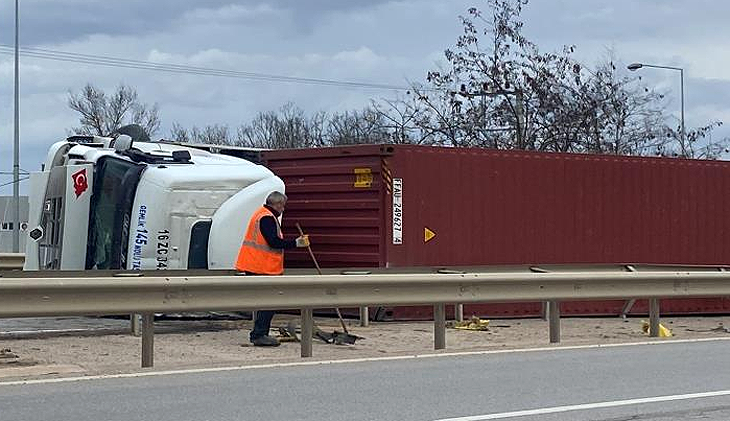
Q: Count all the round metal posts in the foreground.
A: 5